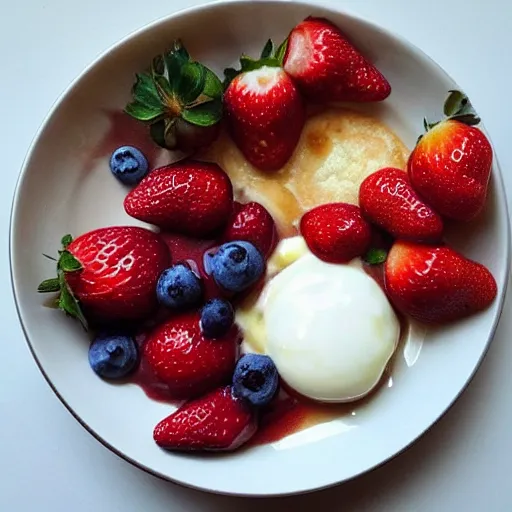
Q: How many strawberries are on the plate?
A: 12